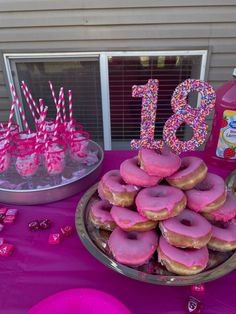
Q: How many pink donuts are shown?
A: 13